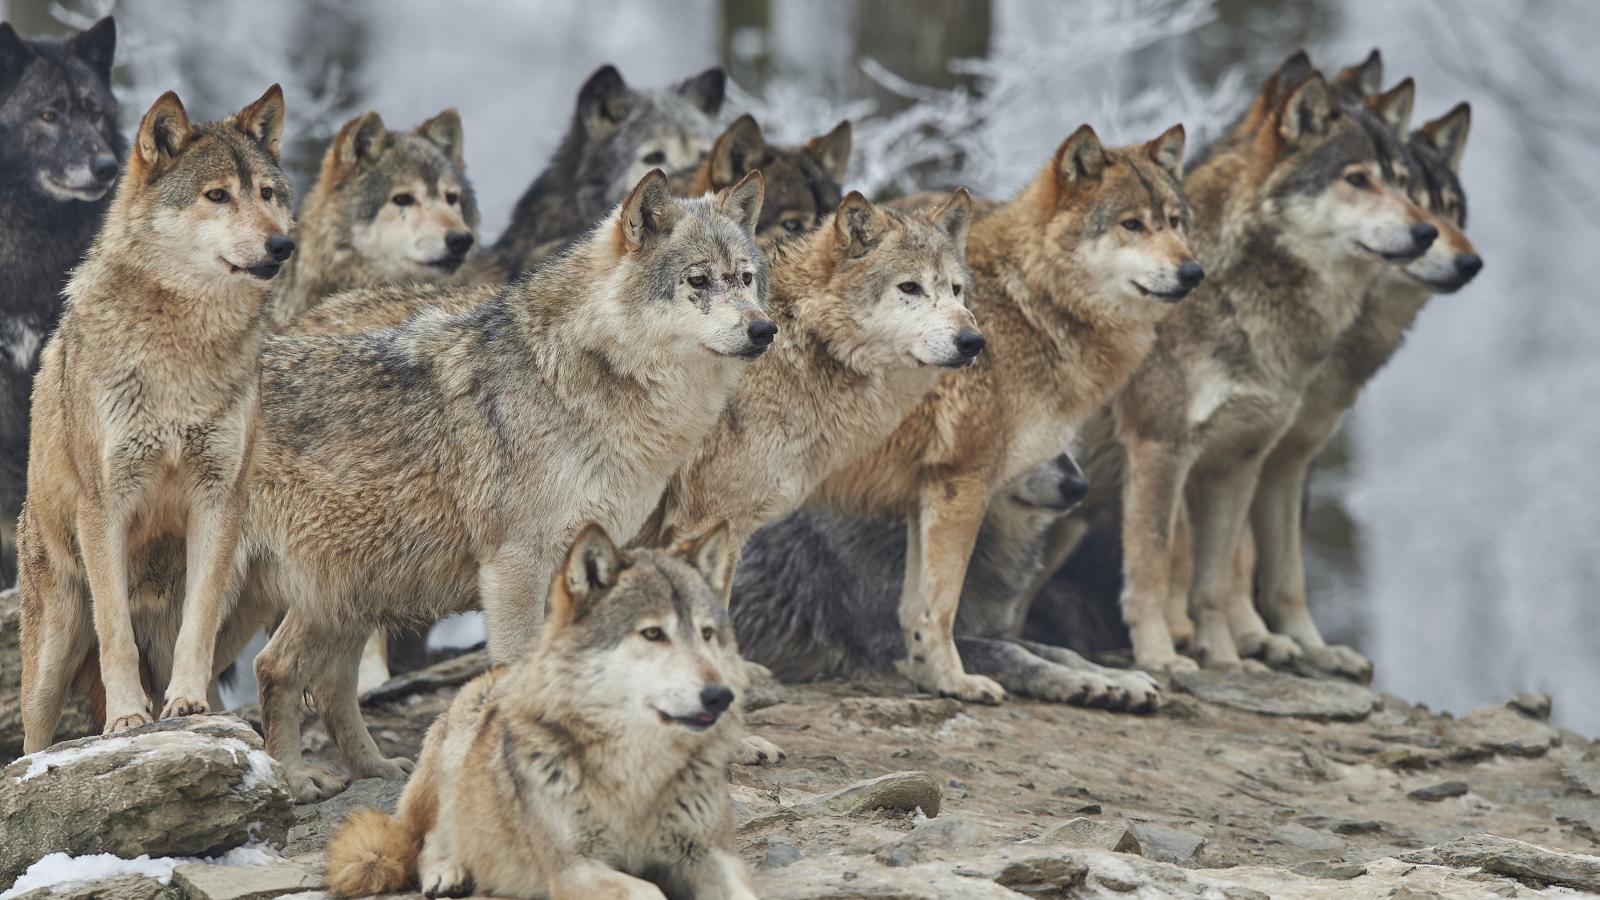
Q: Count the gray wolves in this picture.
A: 13